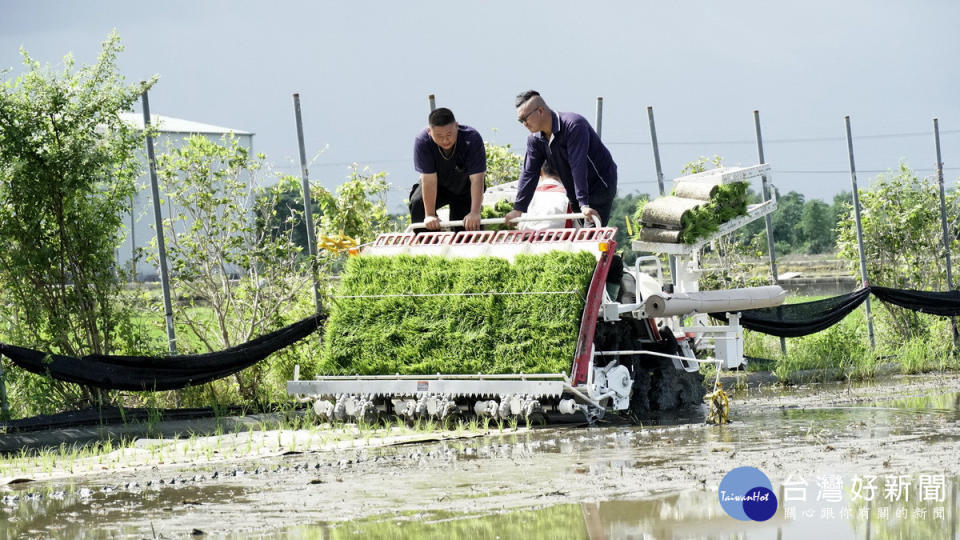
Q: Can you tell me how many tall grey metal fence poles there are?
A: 8